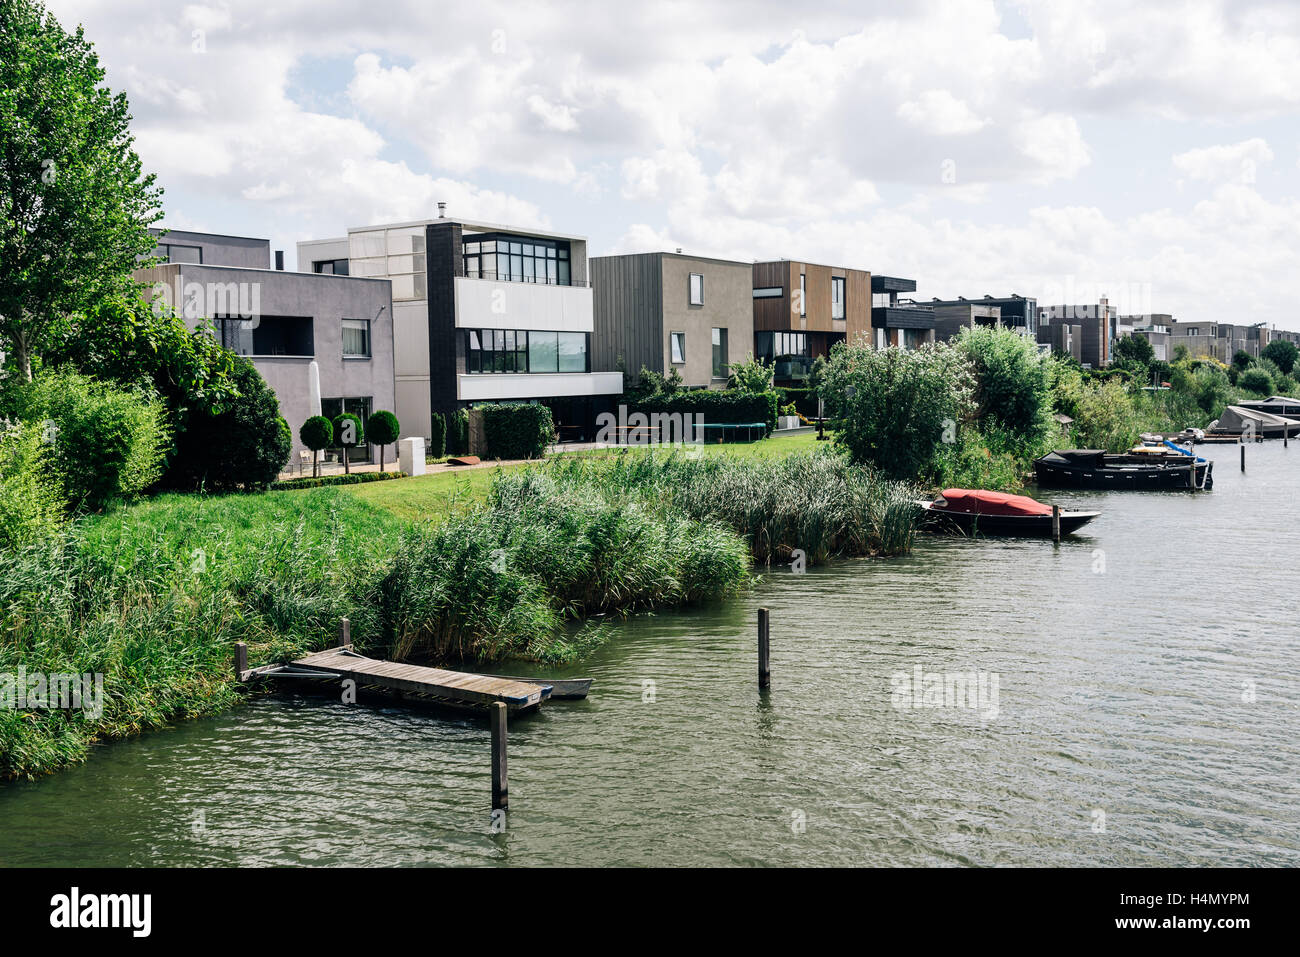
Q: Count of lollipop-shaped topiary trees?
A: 3